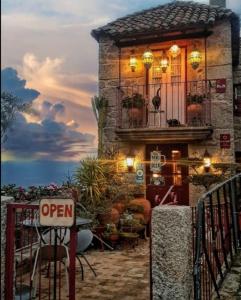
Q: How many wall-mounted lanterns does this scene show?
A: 2